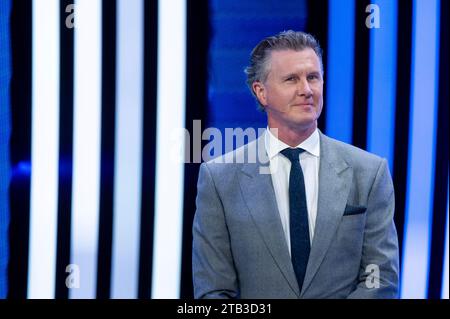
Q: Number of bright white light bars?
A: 4